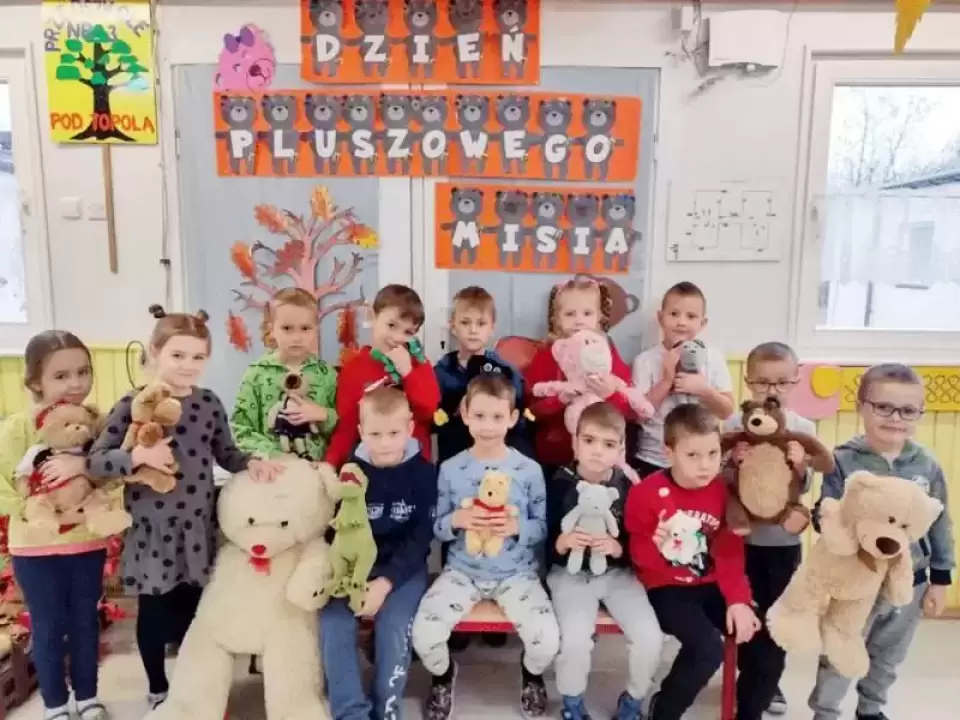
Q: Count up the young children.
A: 13